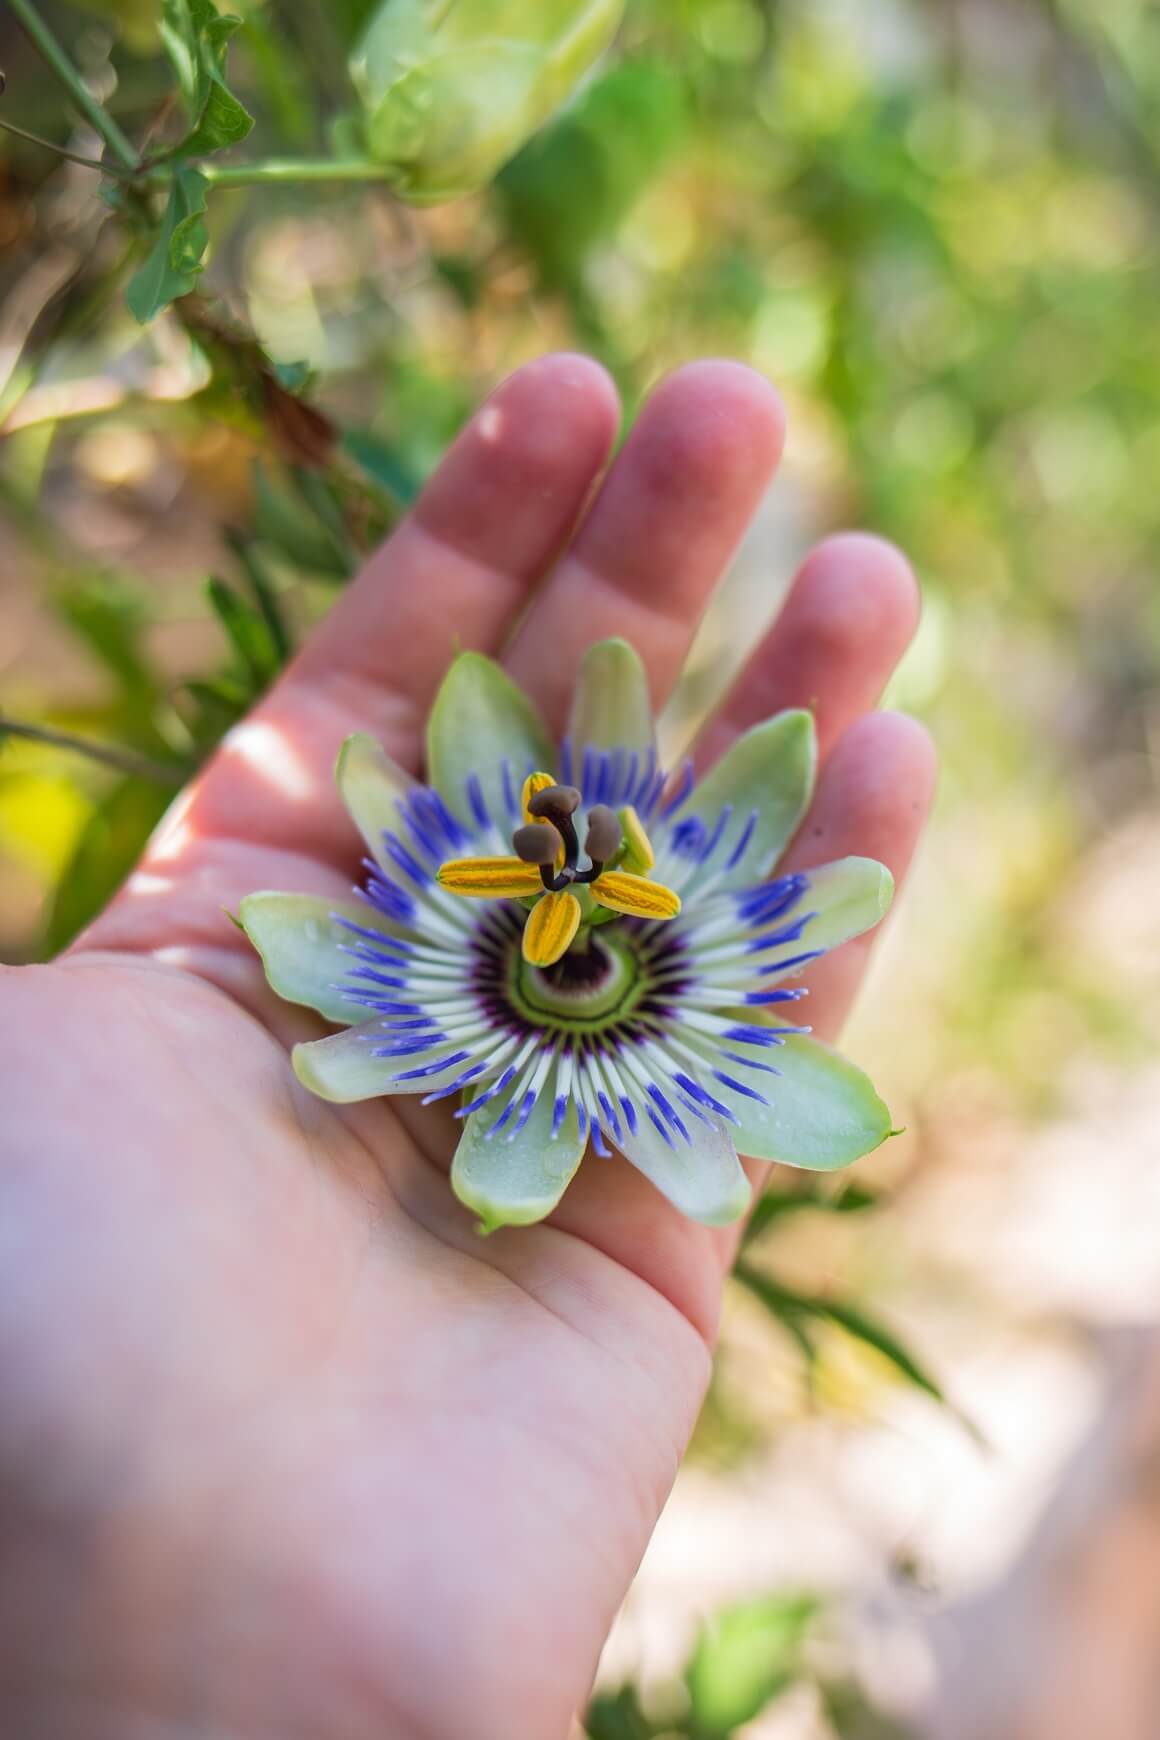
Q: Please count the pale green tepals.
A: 10